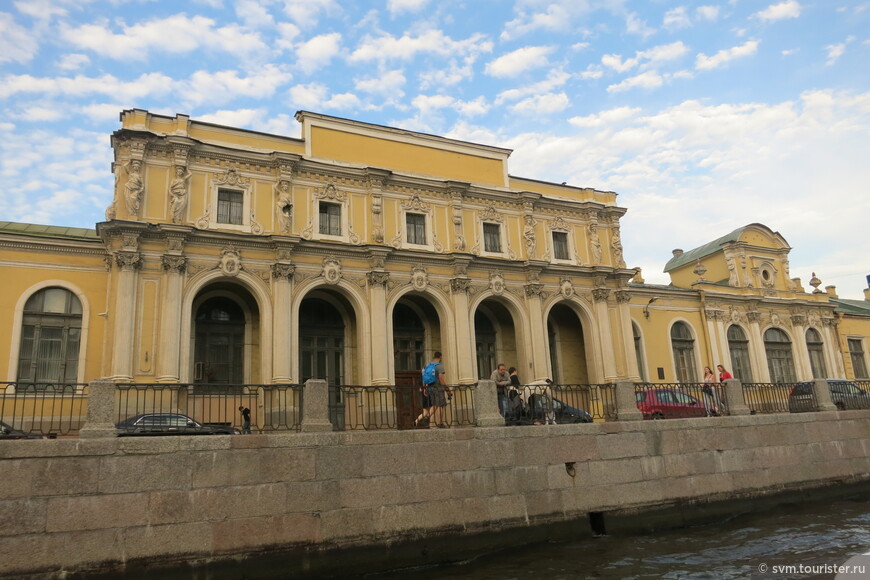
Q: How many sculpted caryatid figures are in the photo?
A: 6